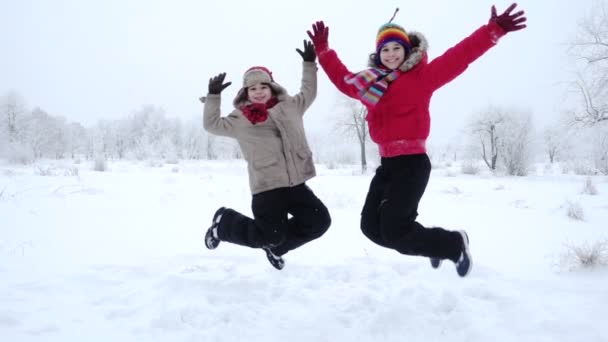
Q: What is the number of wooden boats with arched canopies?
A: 0